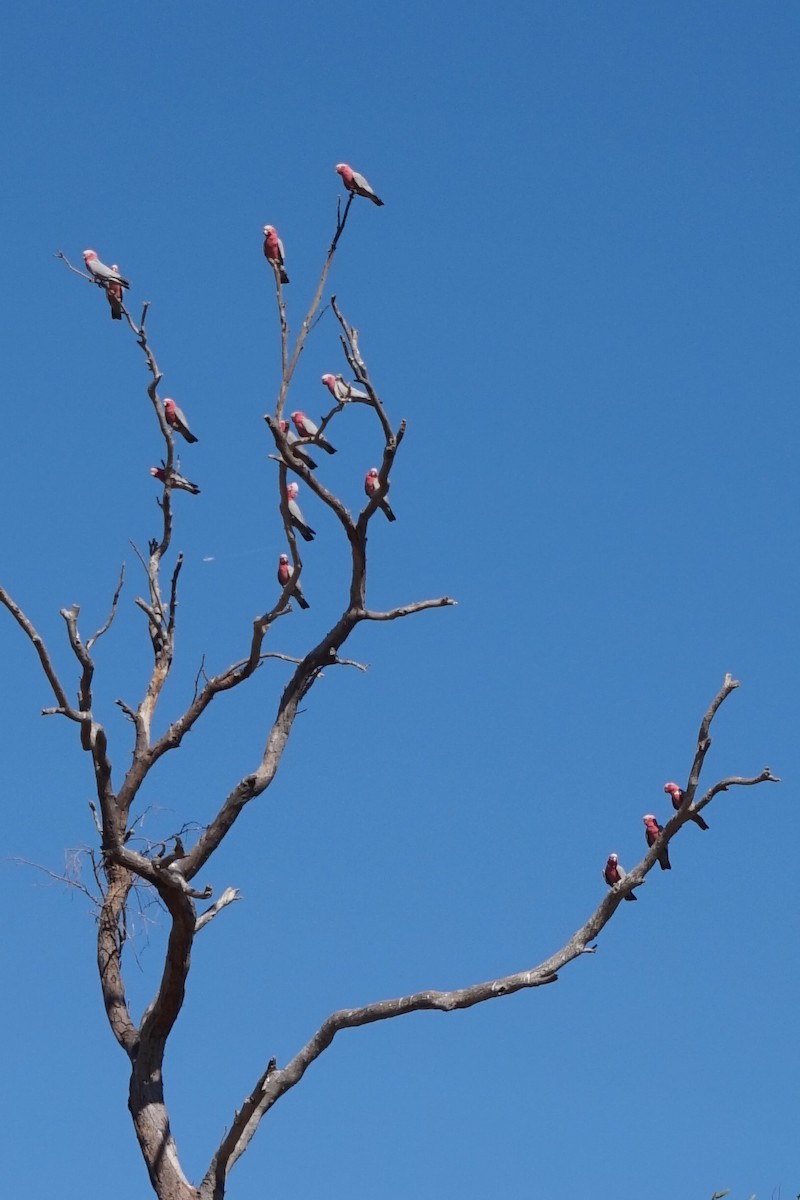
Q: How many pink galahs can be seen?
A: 15